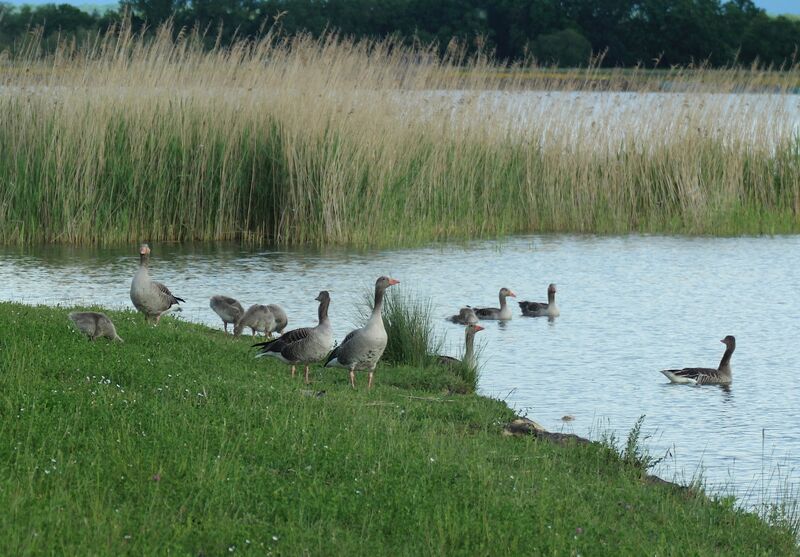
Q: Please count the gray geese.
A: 12